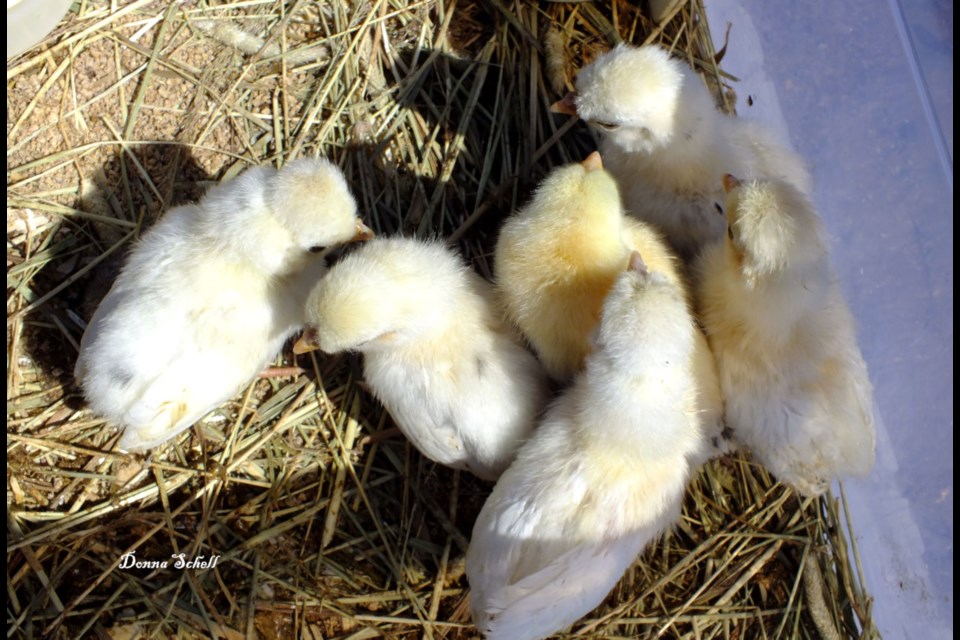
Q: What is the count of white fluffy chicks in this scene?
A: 6